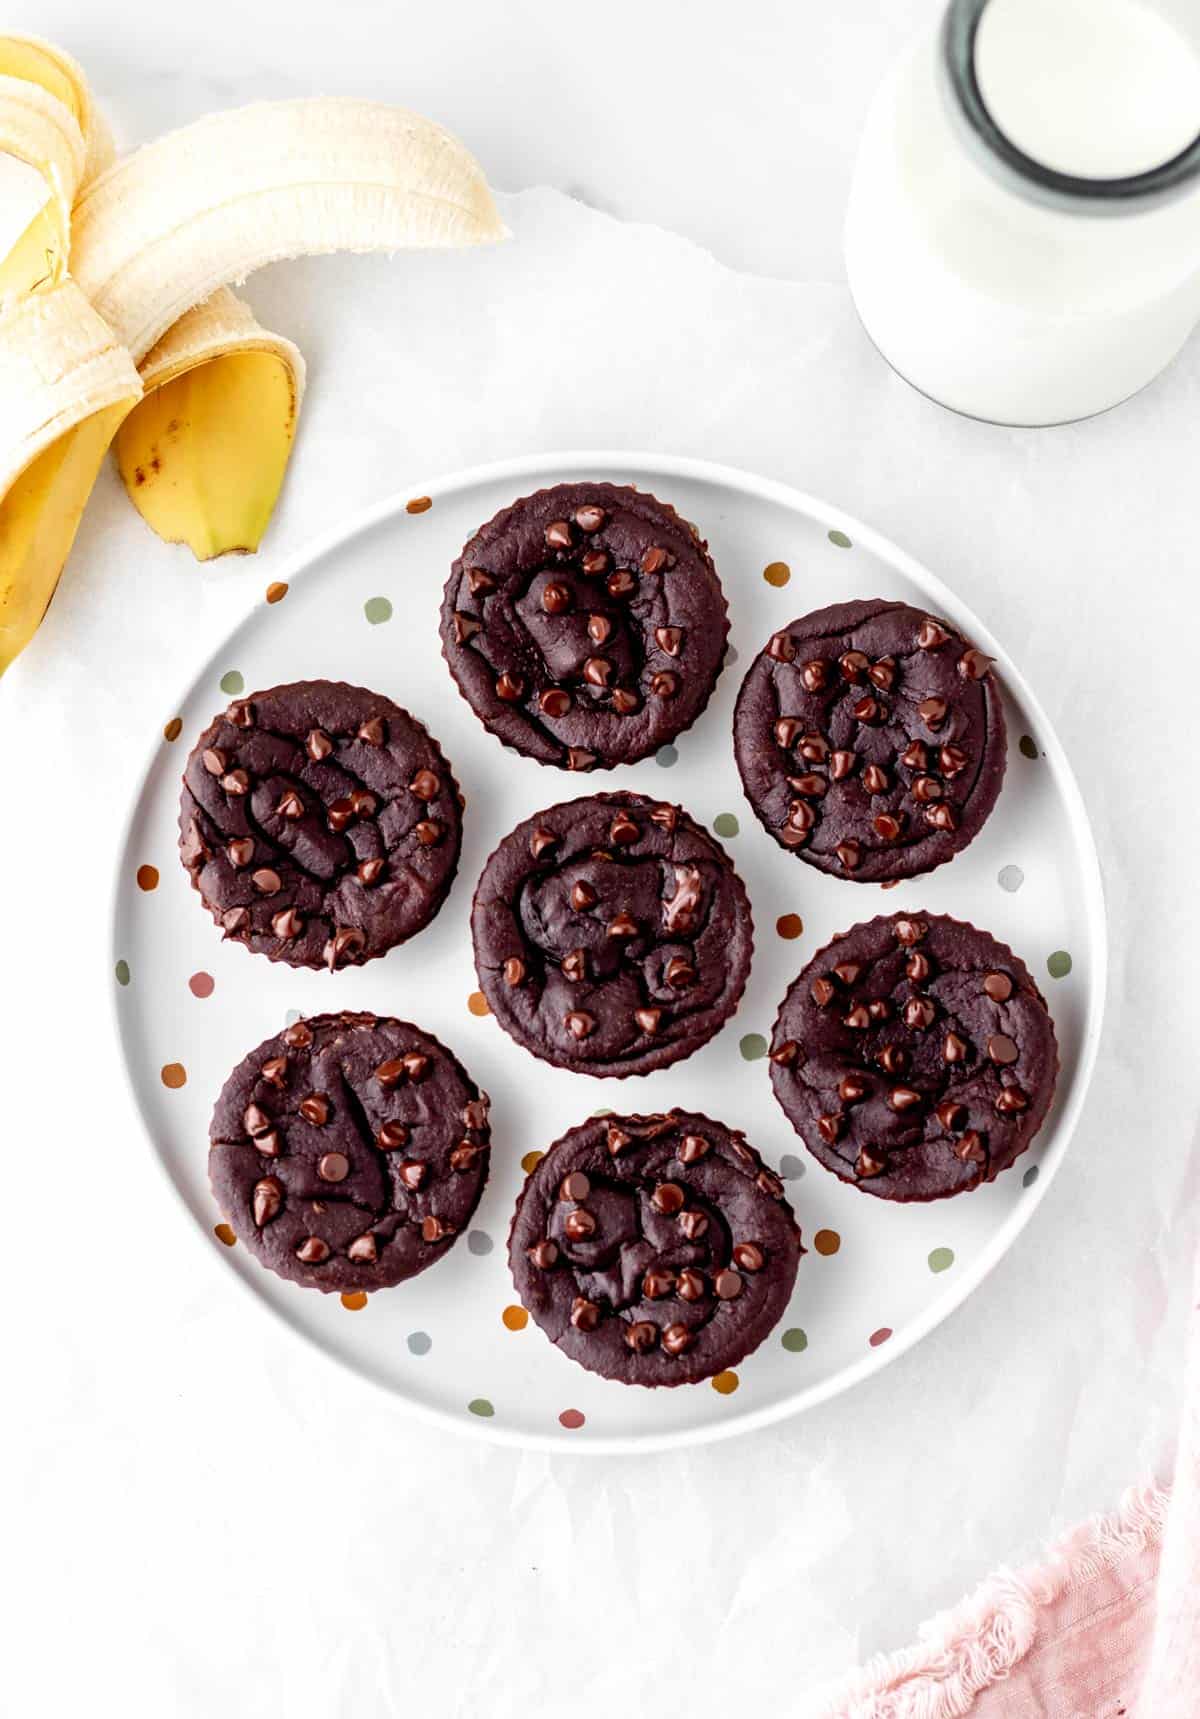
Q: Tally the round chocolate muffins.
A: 7